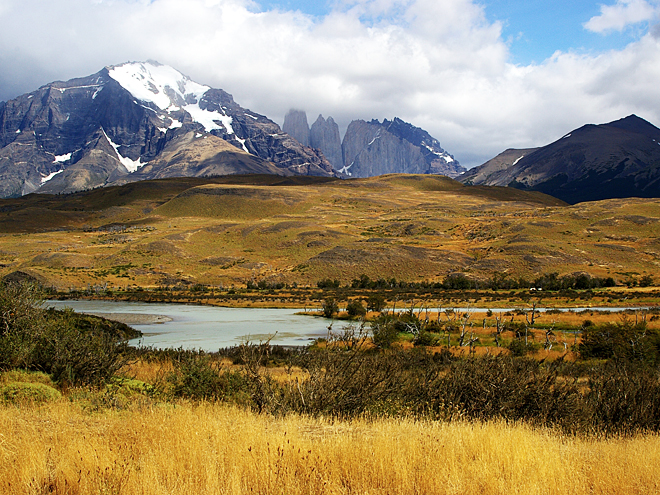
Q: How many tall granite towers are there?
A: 3